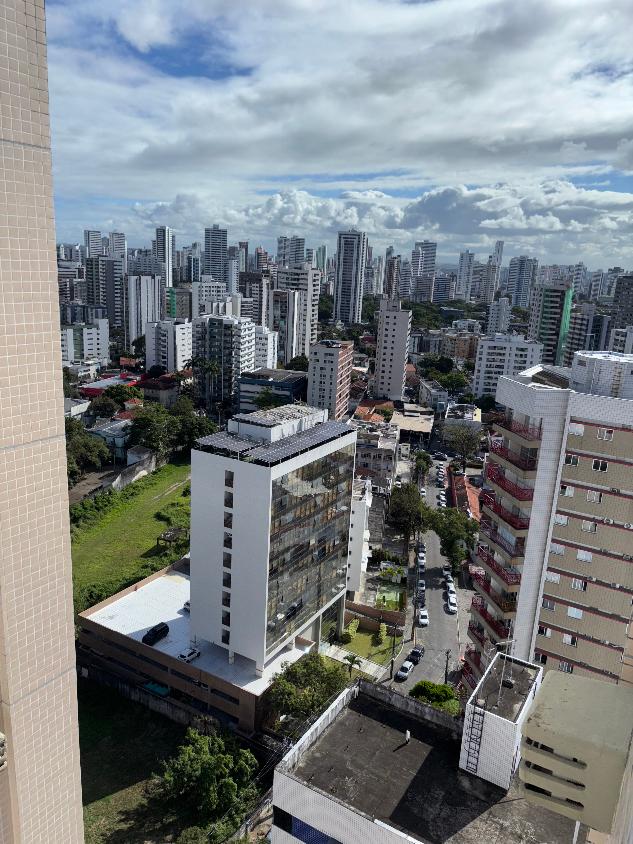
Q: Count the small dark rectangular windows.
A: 9